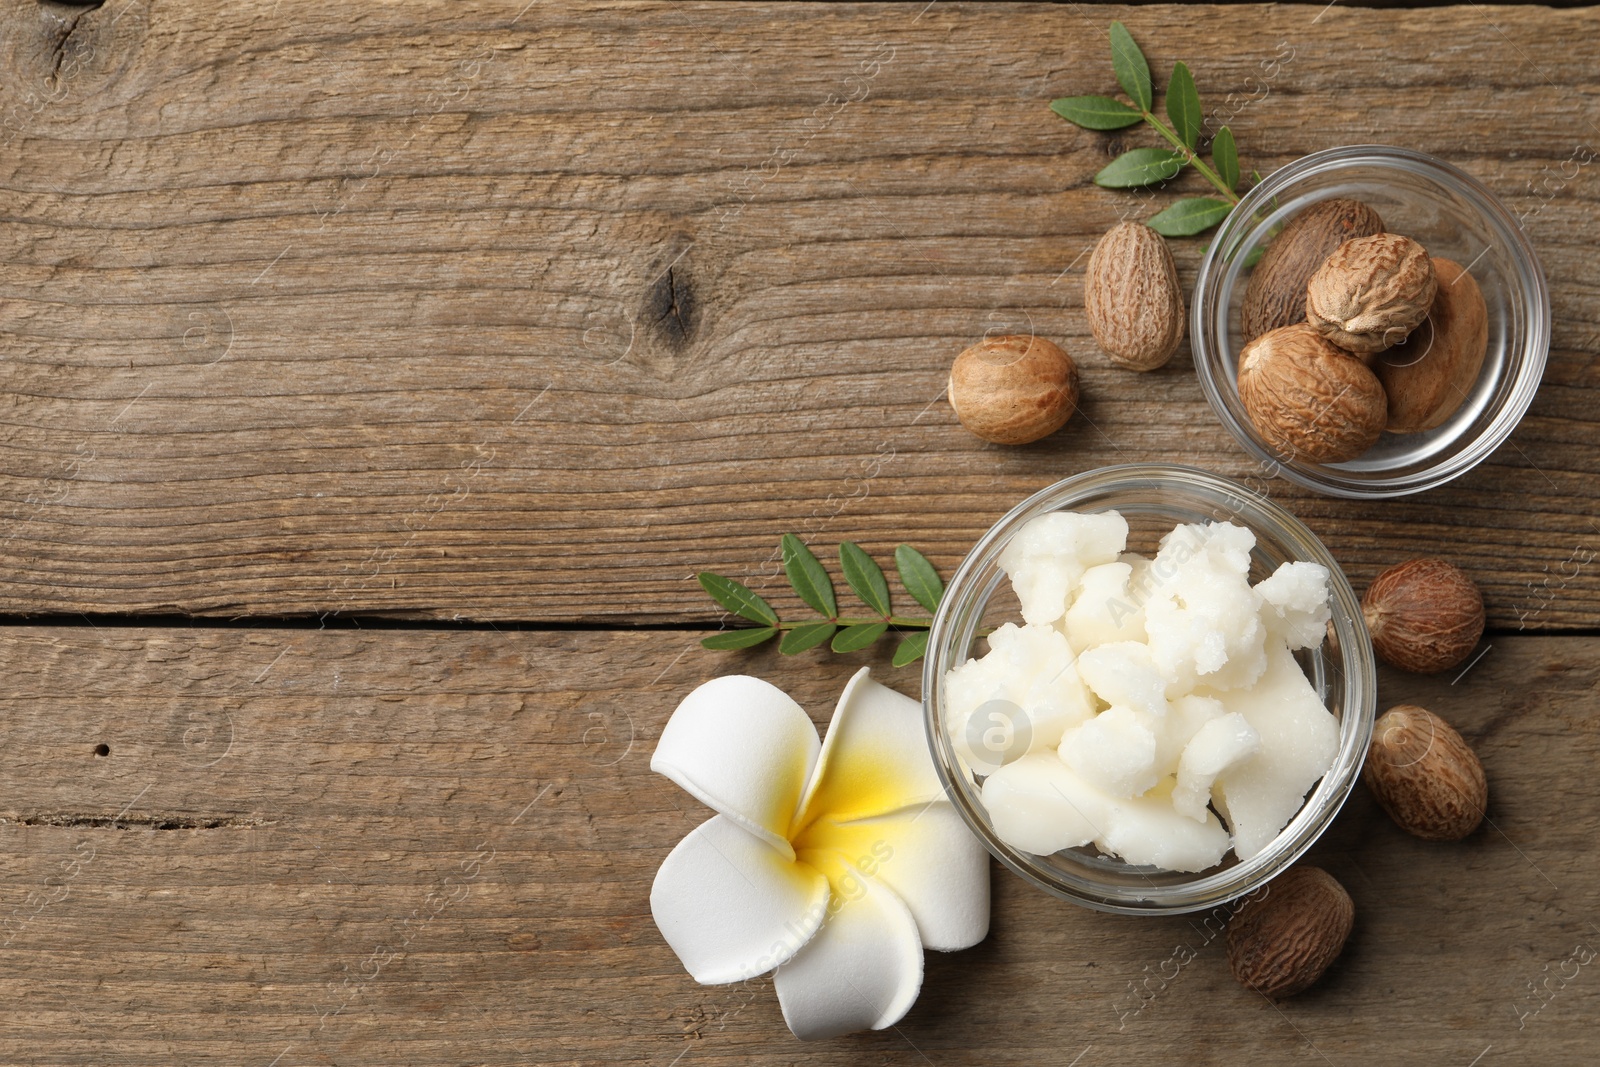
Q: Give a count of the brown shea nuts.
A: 9